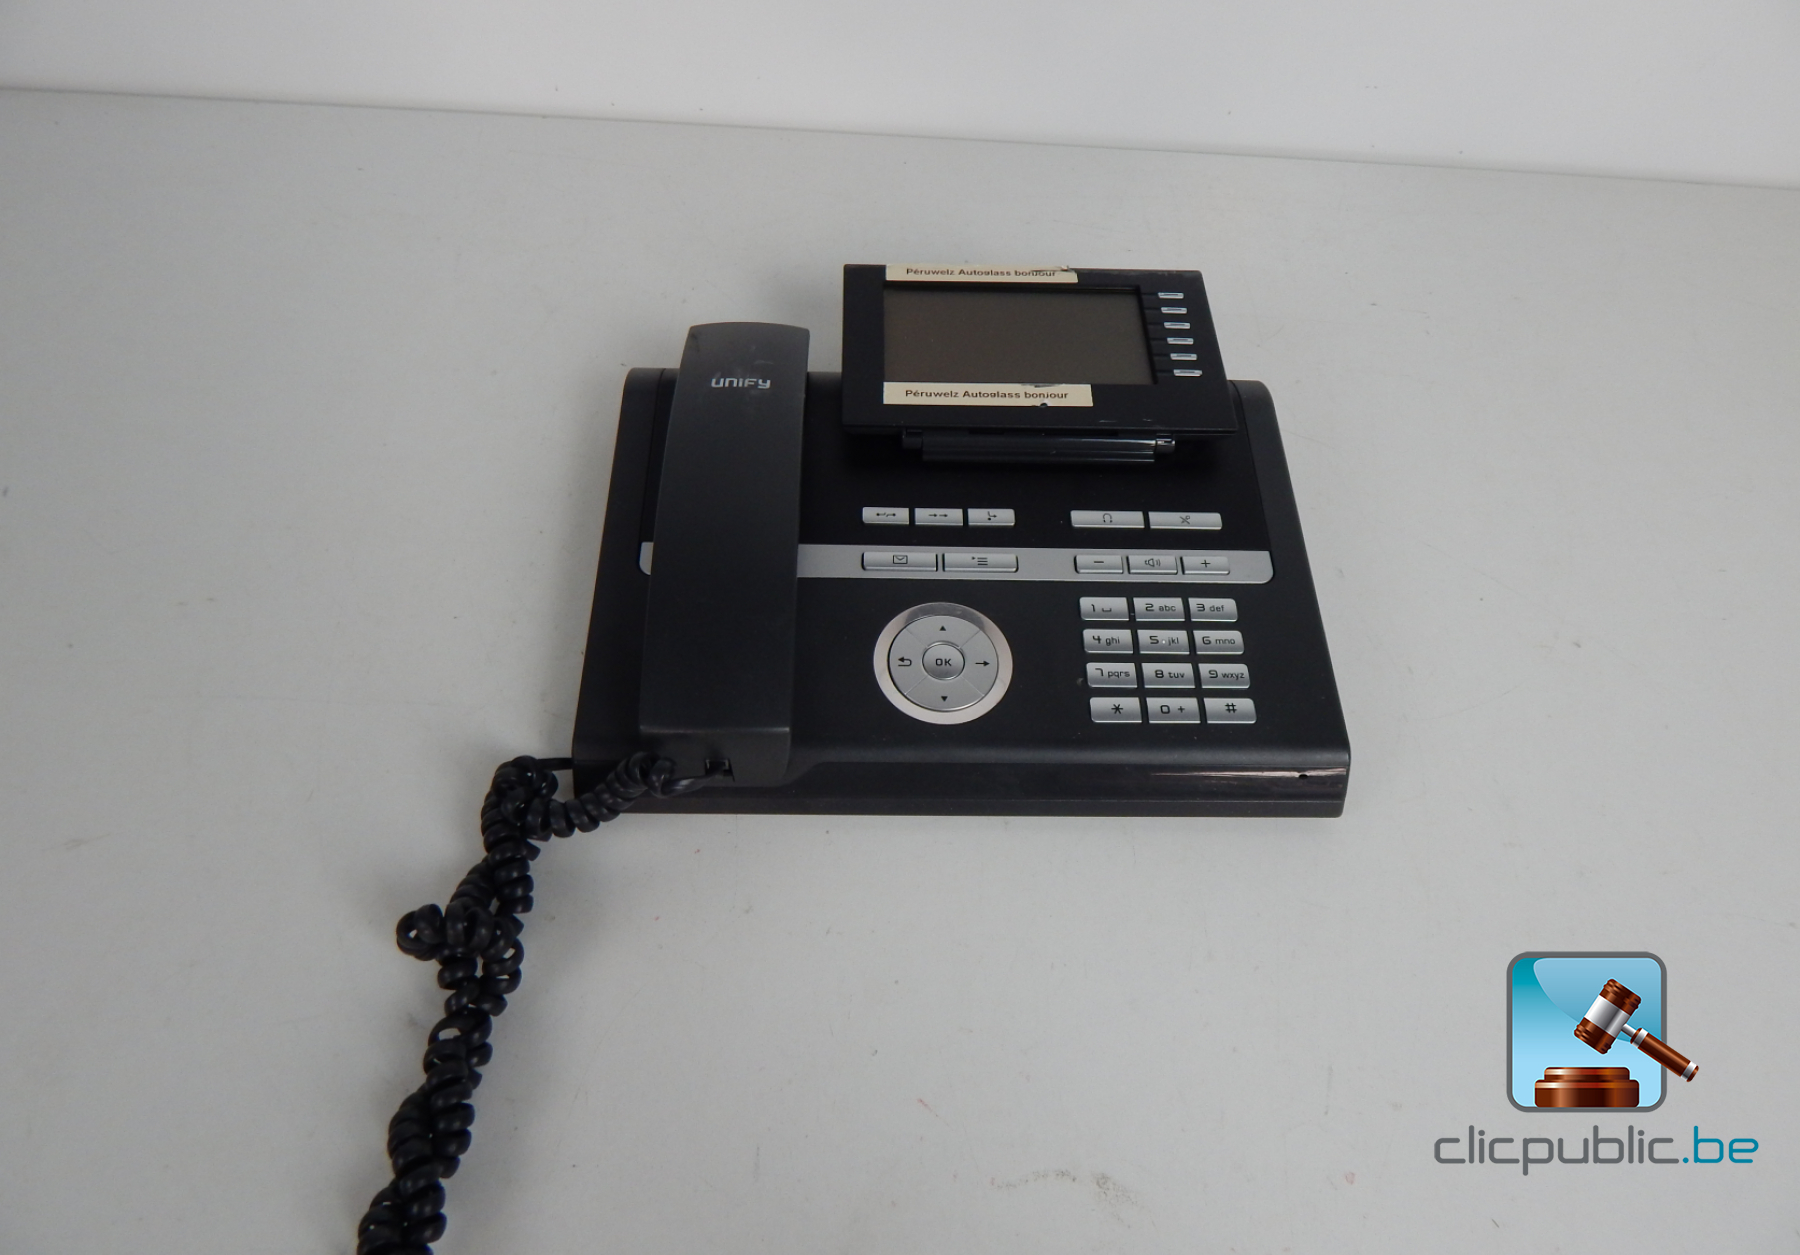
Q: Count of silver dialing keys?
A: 12